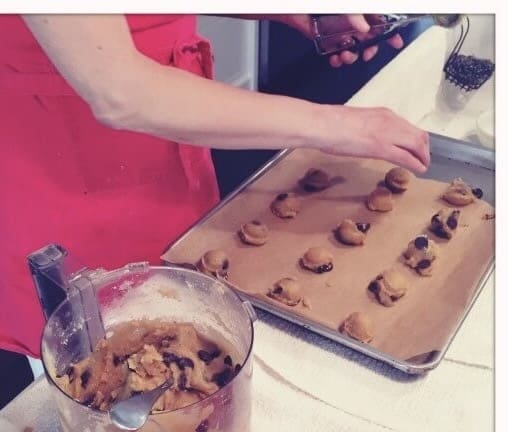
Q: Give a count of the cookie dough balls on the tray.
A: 14